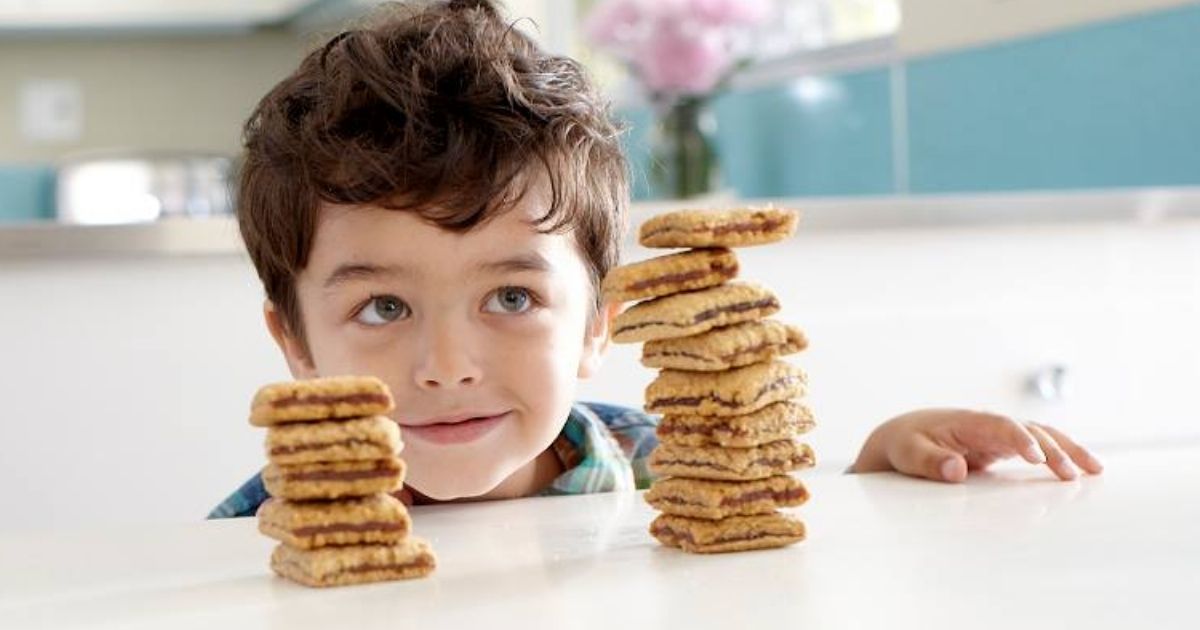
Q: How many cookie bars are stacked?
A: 14